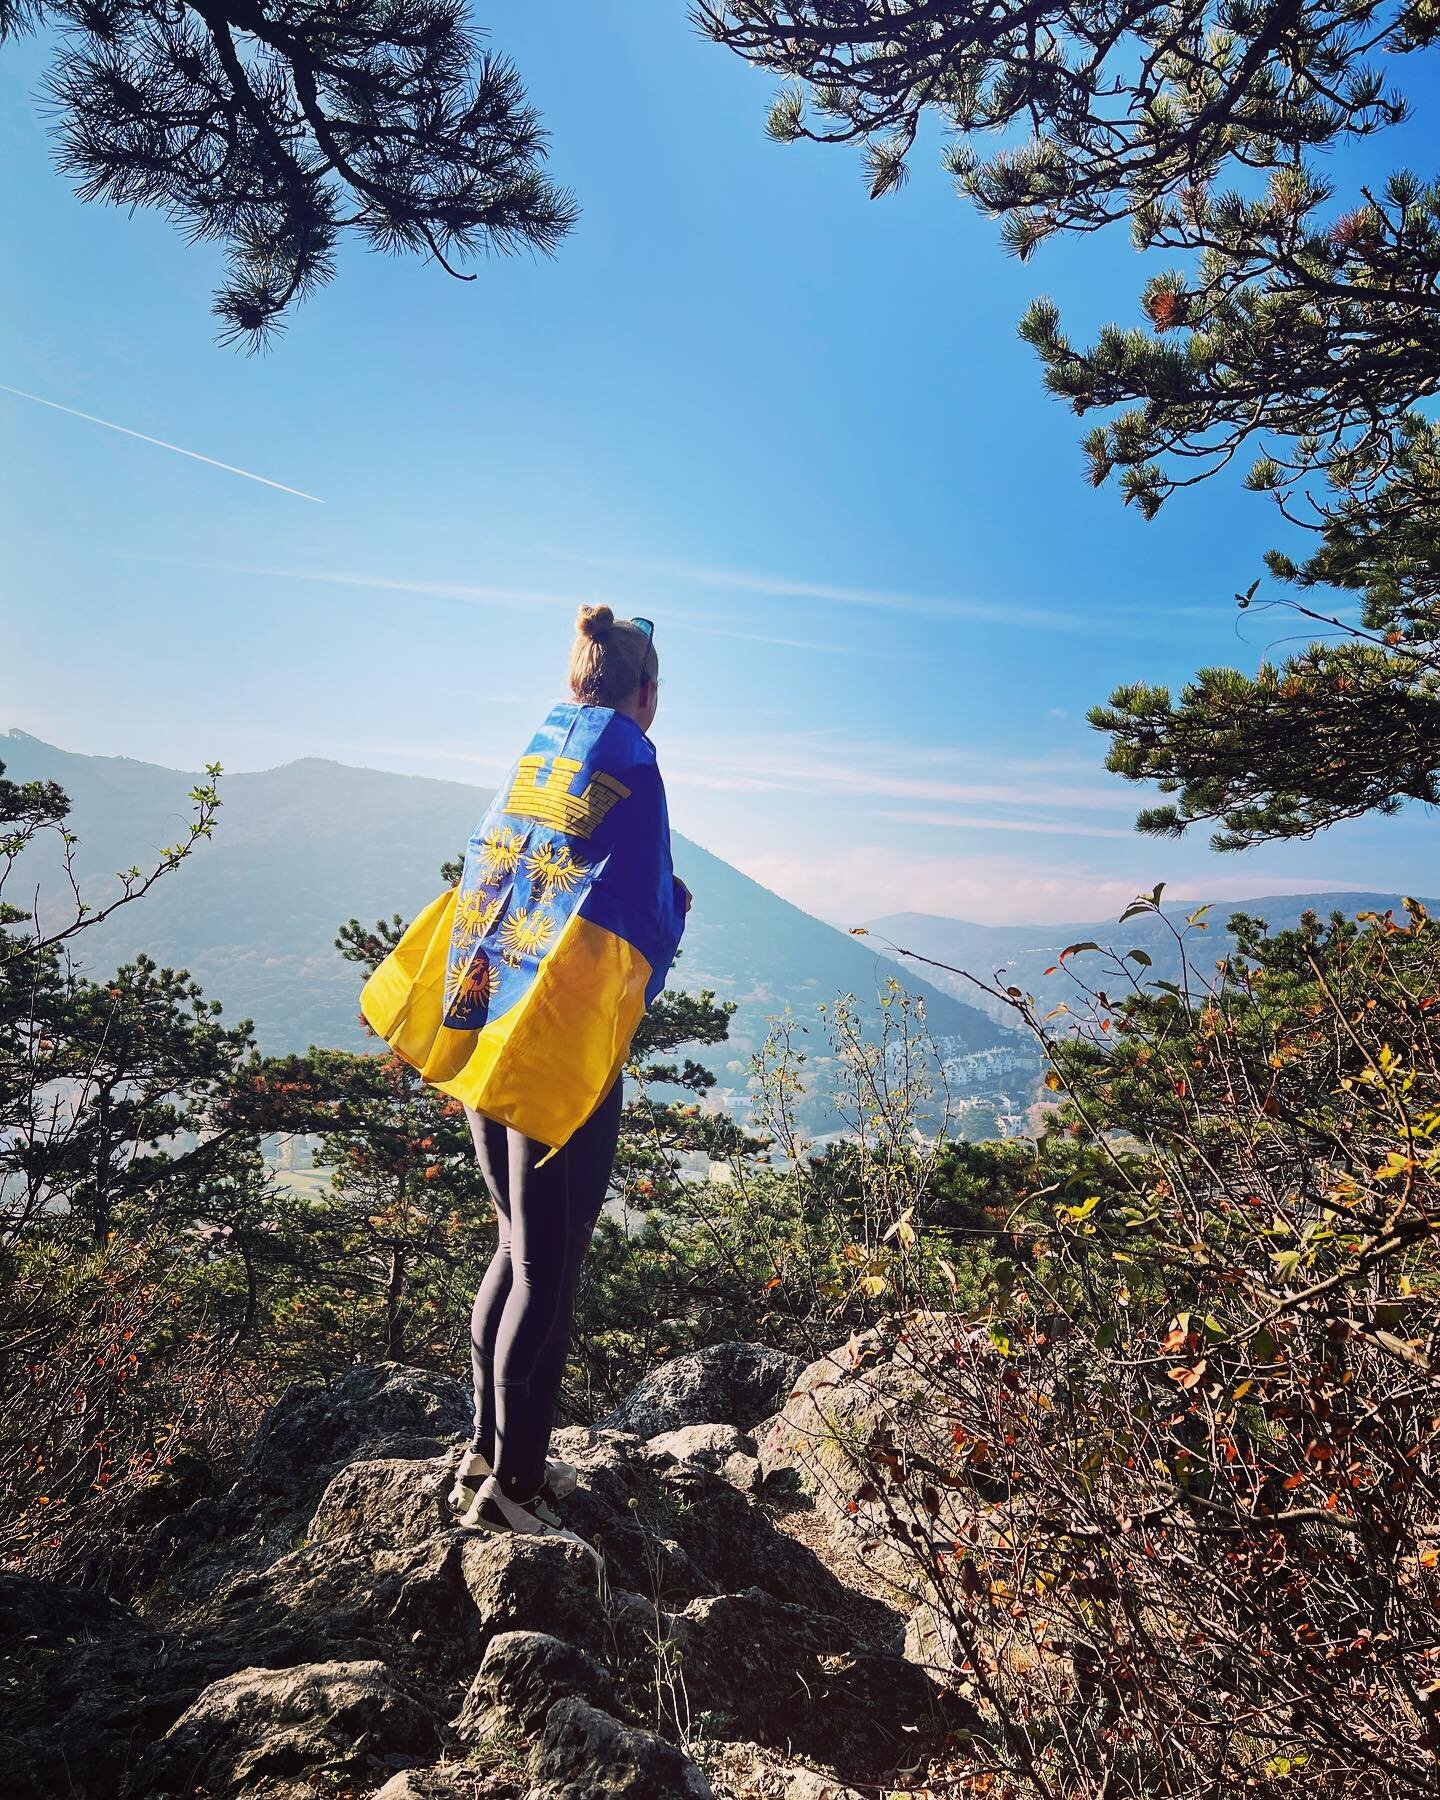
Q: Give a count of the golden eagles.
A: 5